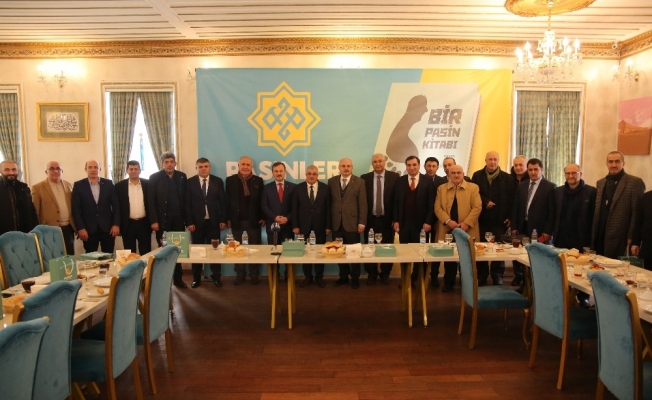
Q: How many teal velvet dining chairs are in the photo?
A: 9